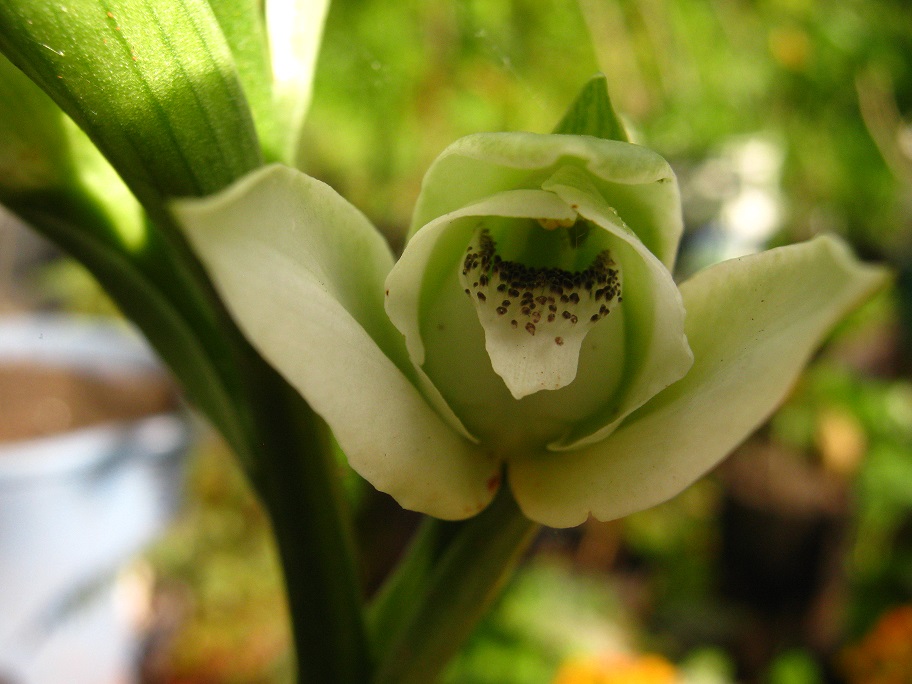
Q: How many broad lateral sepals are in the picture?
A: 2